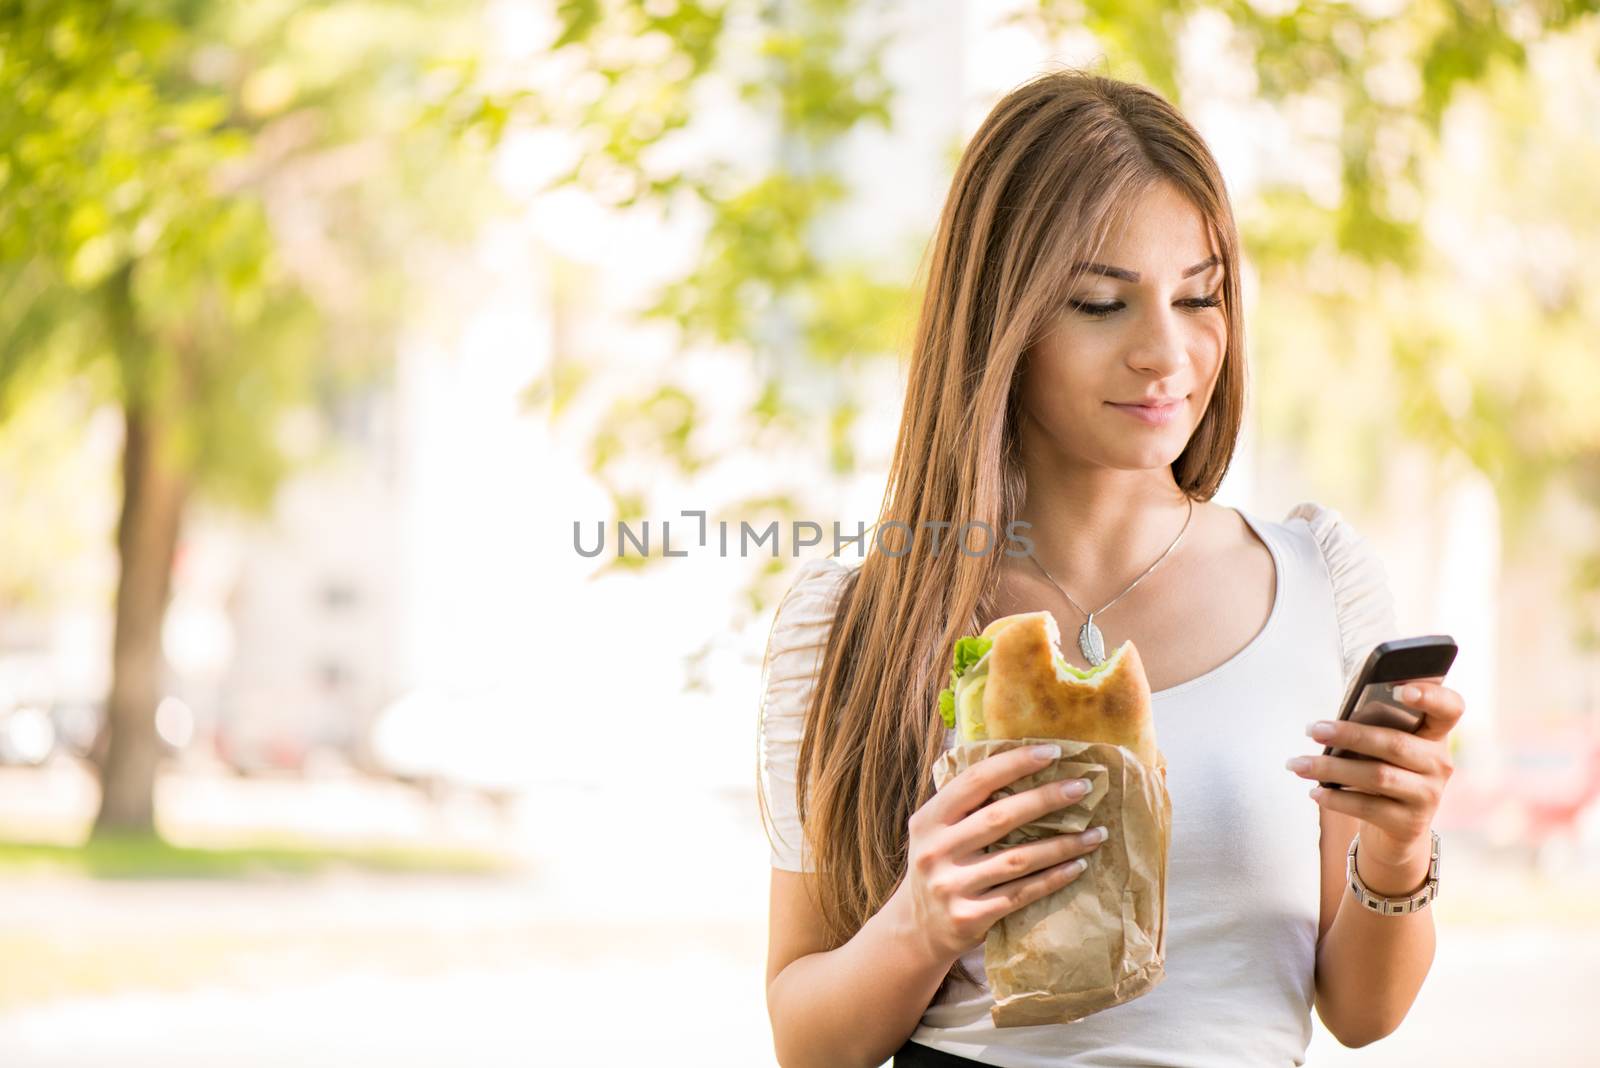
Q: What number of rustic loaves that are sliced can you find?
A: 1